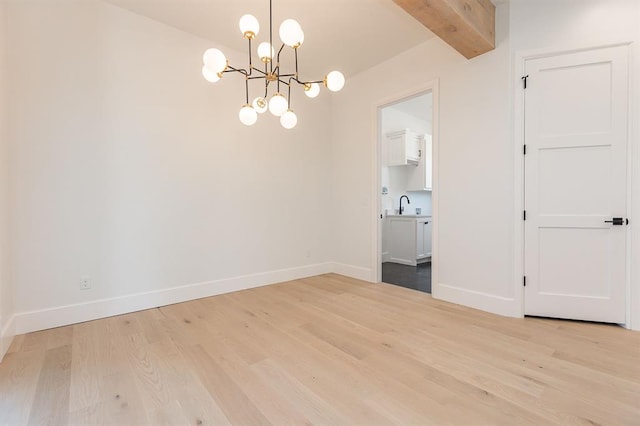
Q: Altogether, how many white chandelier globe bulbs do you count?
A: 12